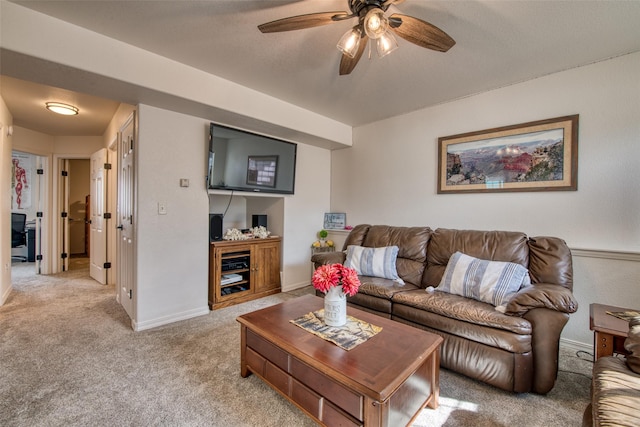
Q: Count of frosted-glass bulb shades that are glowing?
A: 3